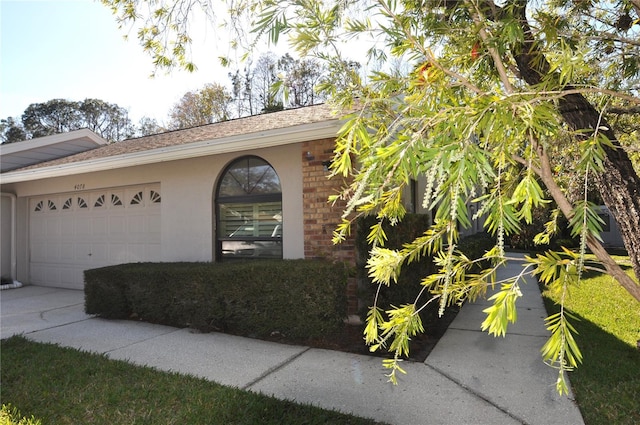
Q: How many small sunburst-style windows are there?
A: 8